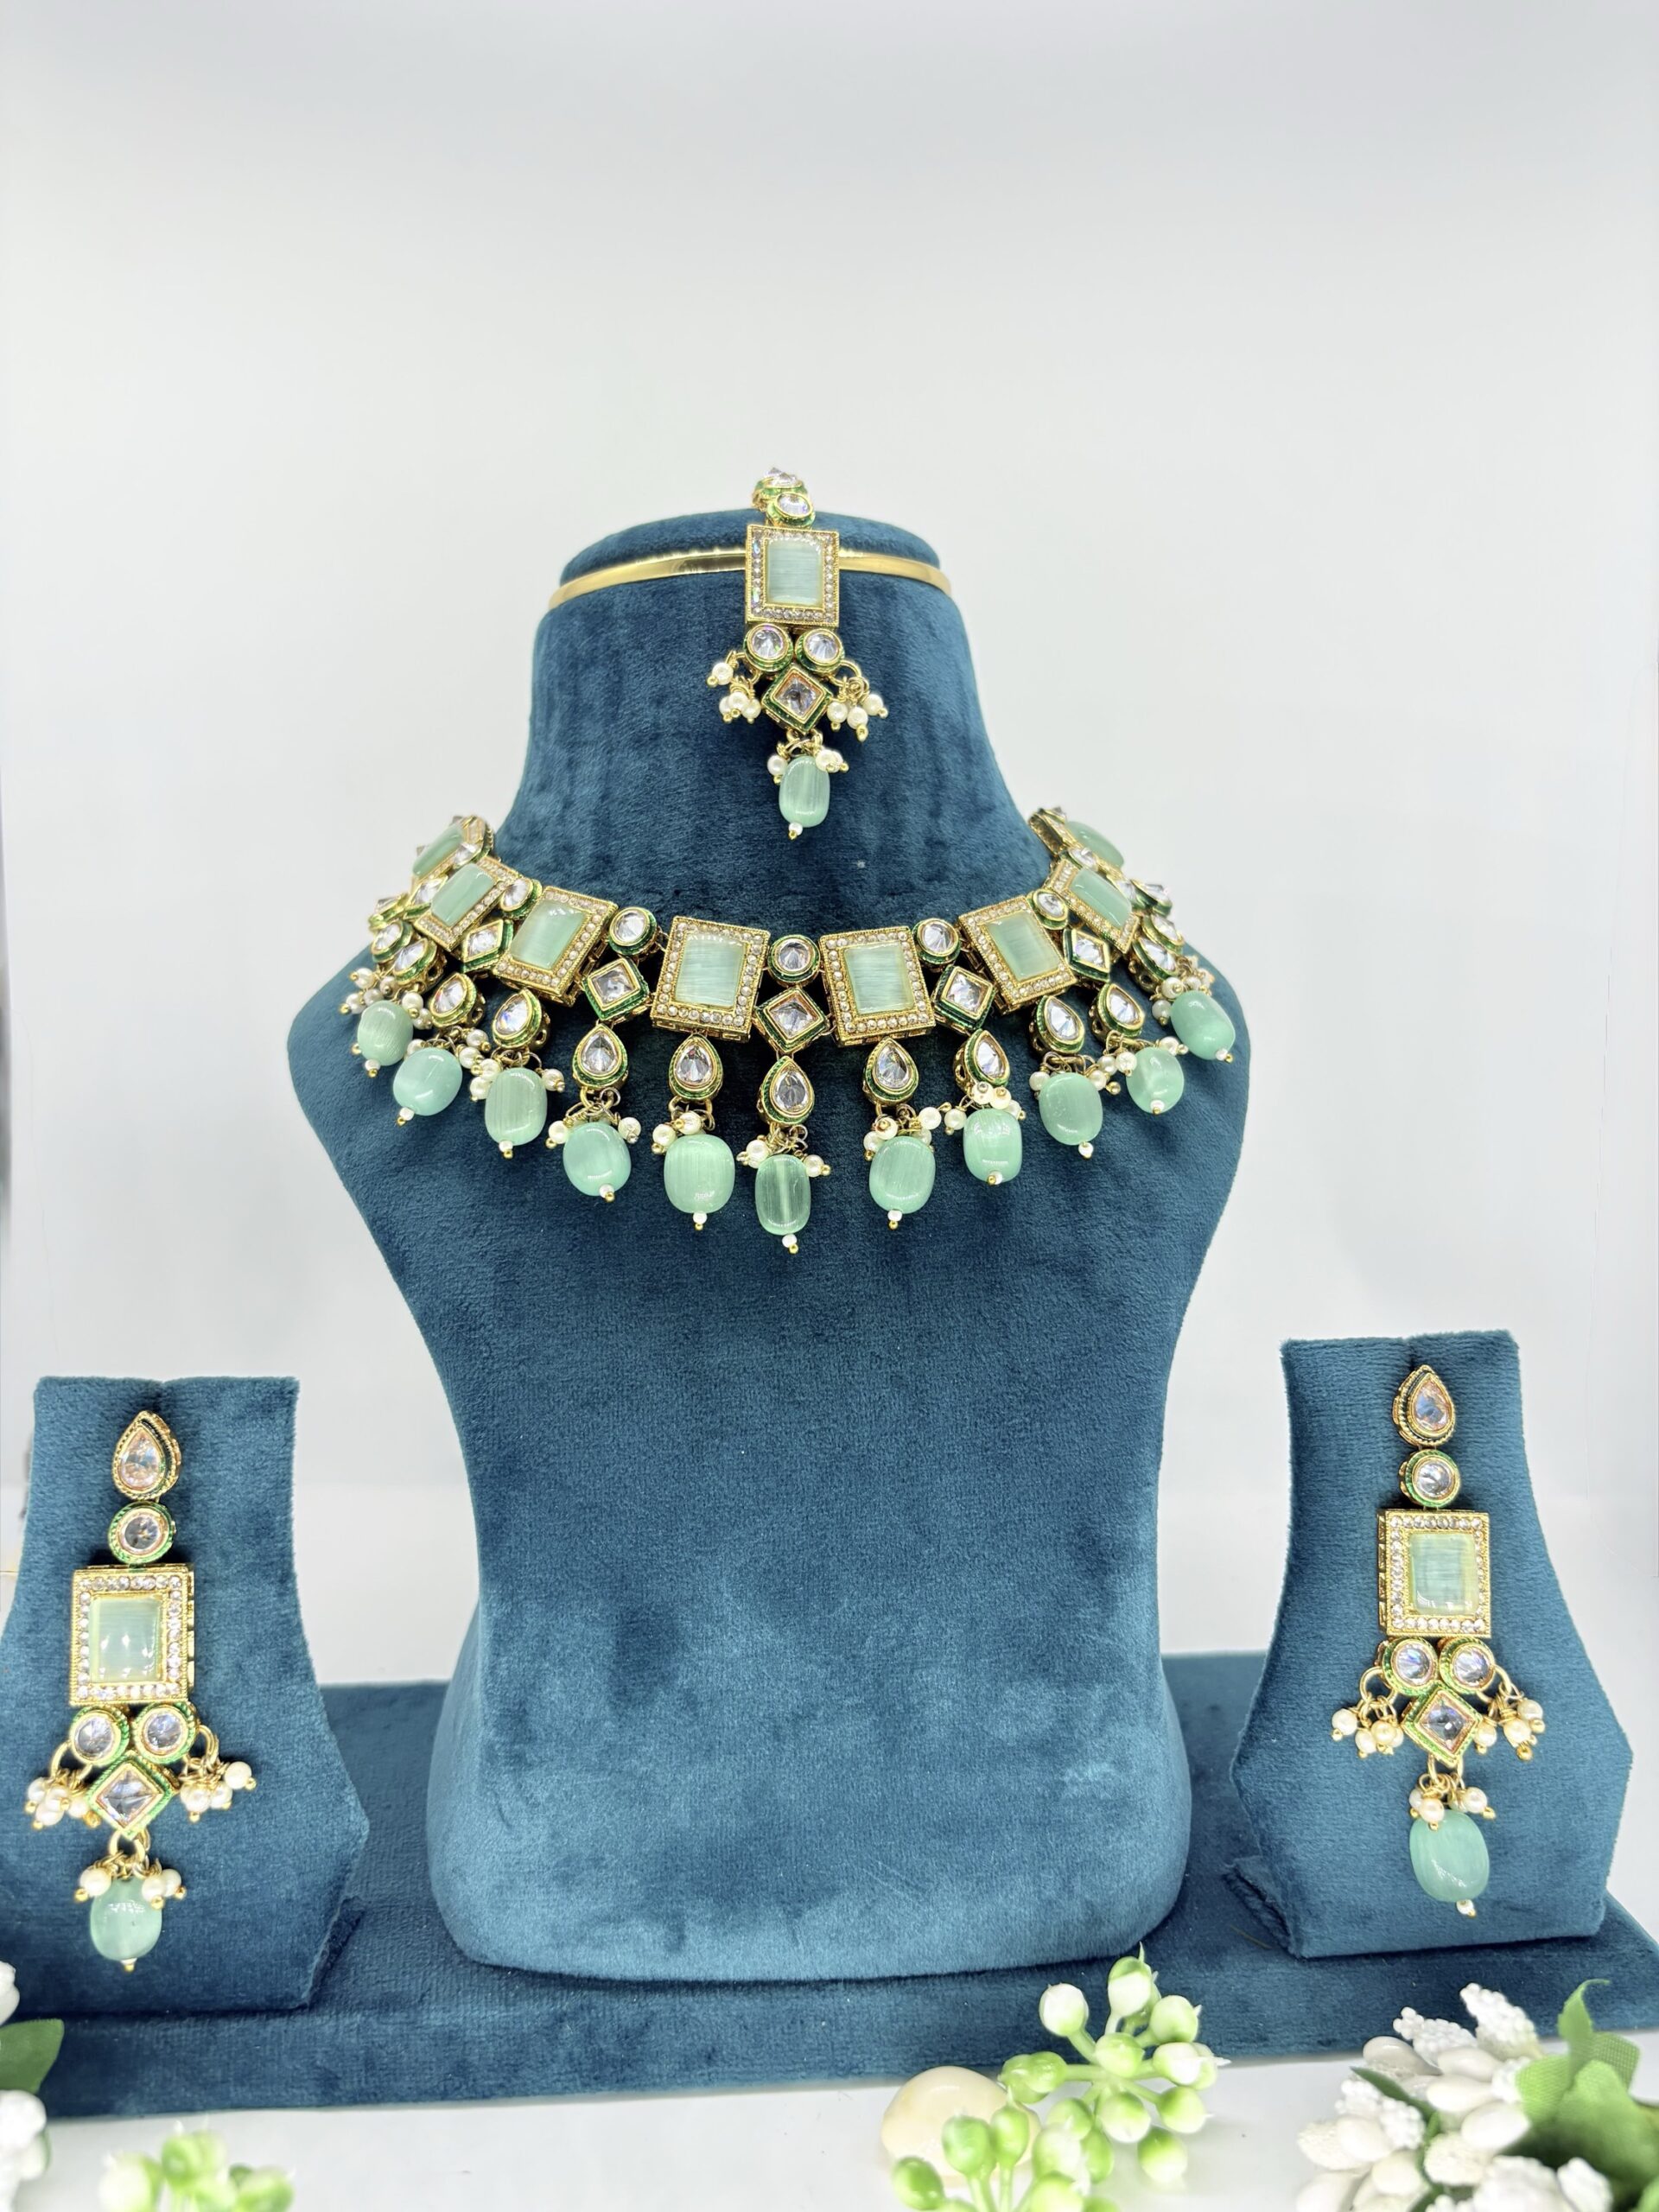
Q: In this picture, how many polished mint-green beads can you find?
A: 14